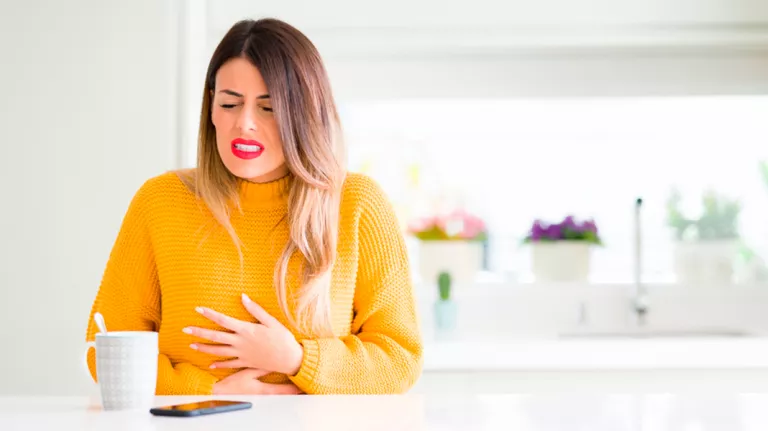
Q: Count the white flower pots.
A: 3